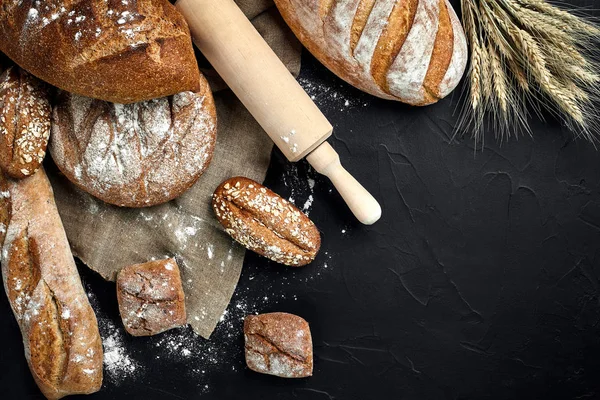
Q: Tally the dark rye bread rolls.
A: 2